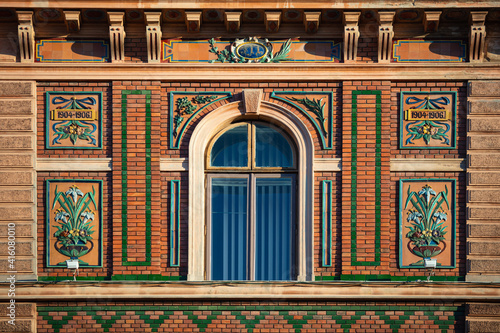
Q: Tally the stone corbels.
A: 12